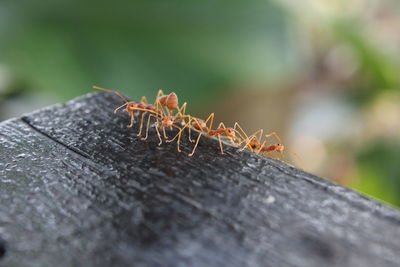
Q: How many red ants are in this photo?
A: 4